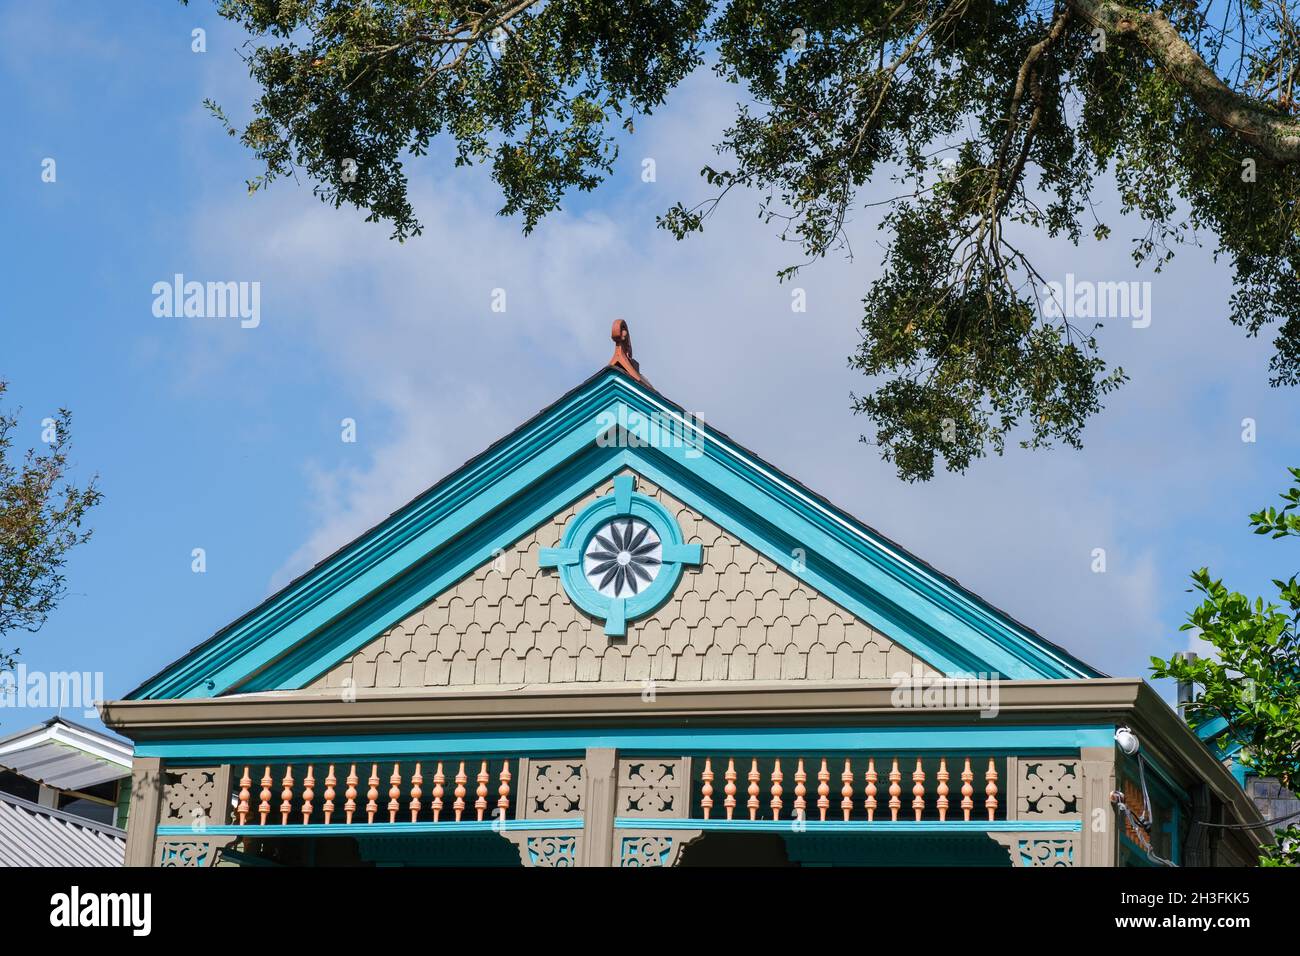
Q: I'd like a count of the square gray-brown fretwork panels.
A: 4